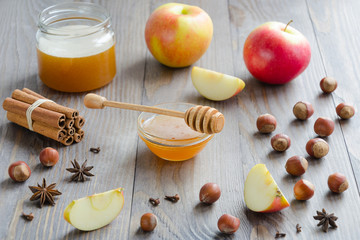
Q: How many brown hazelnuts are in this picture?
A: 15